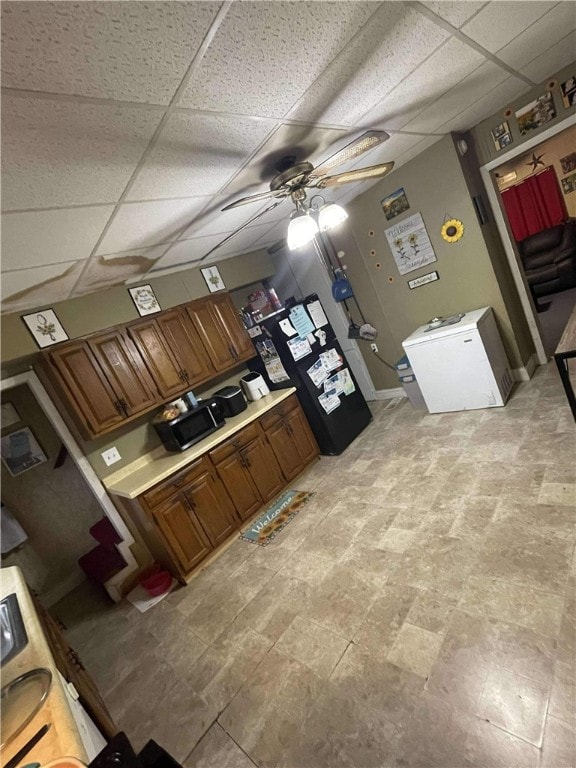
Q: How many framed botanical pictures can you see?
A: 3